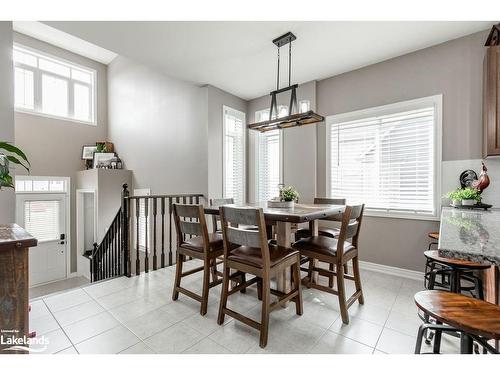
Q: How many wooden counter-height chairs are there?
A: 5